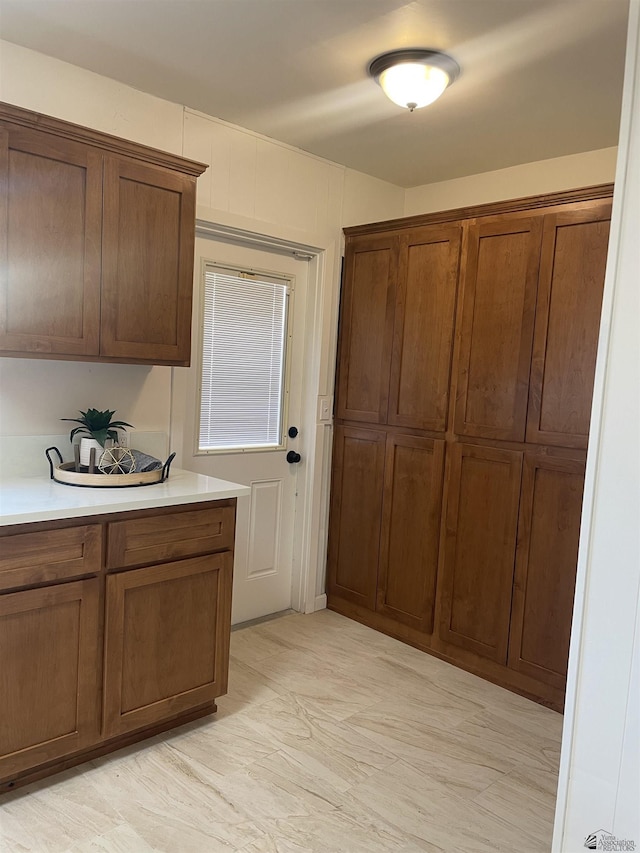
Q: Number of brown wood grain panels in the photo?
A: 14